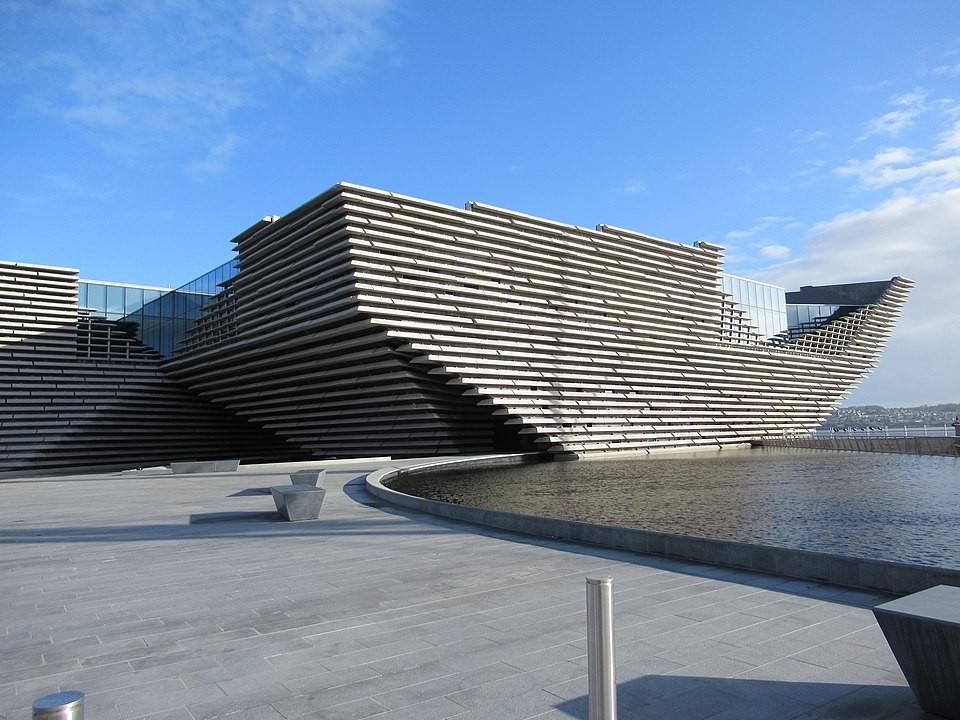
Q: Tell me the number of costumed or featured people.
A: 0